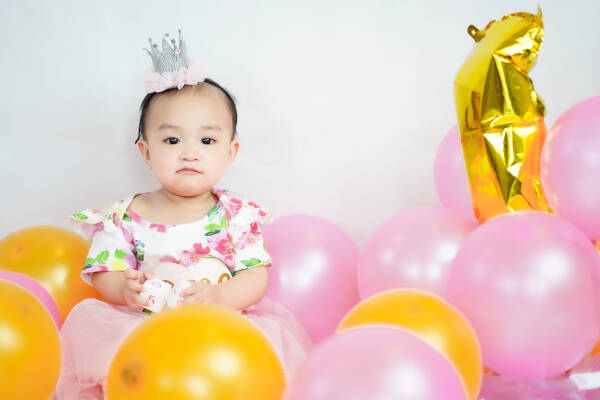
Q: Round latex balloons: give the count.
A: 11